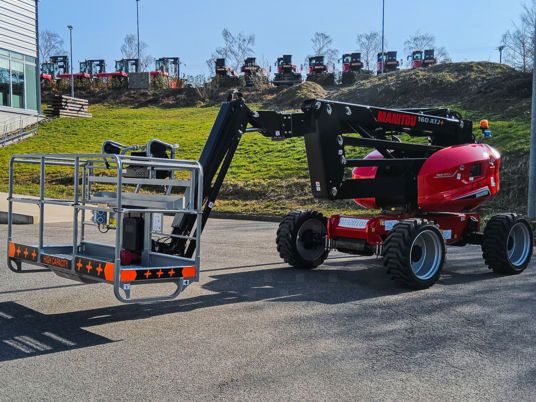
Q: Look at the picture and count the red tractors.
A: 11